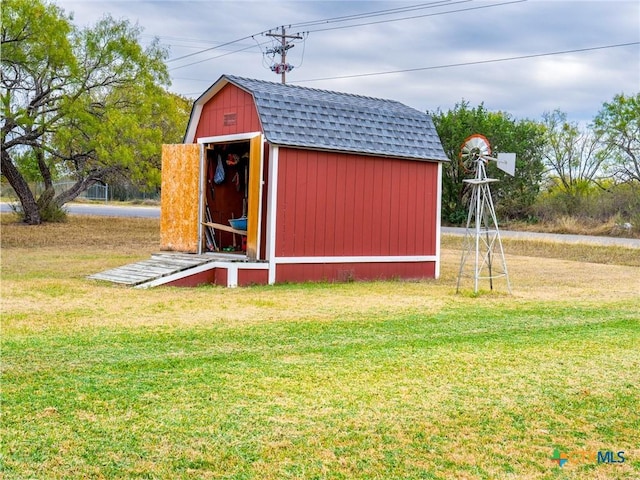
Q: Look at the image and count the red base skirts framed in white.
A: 3